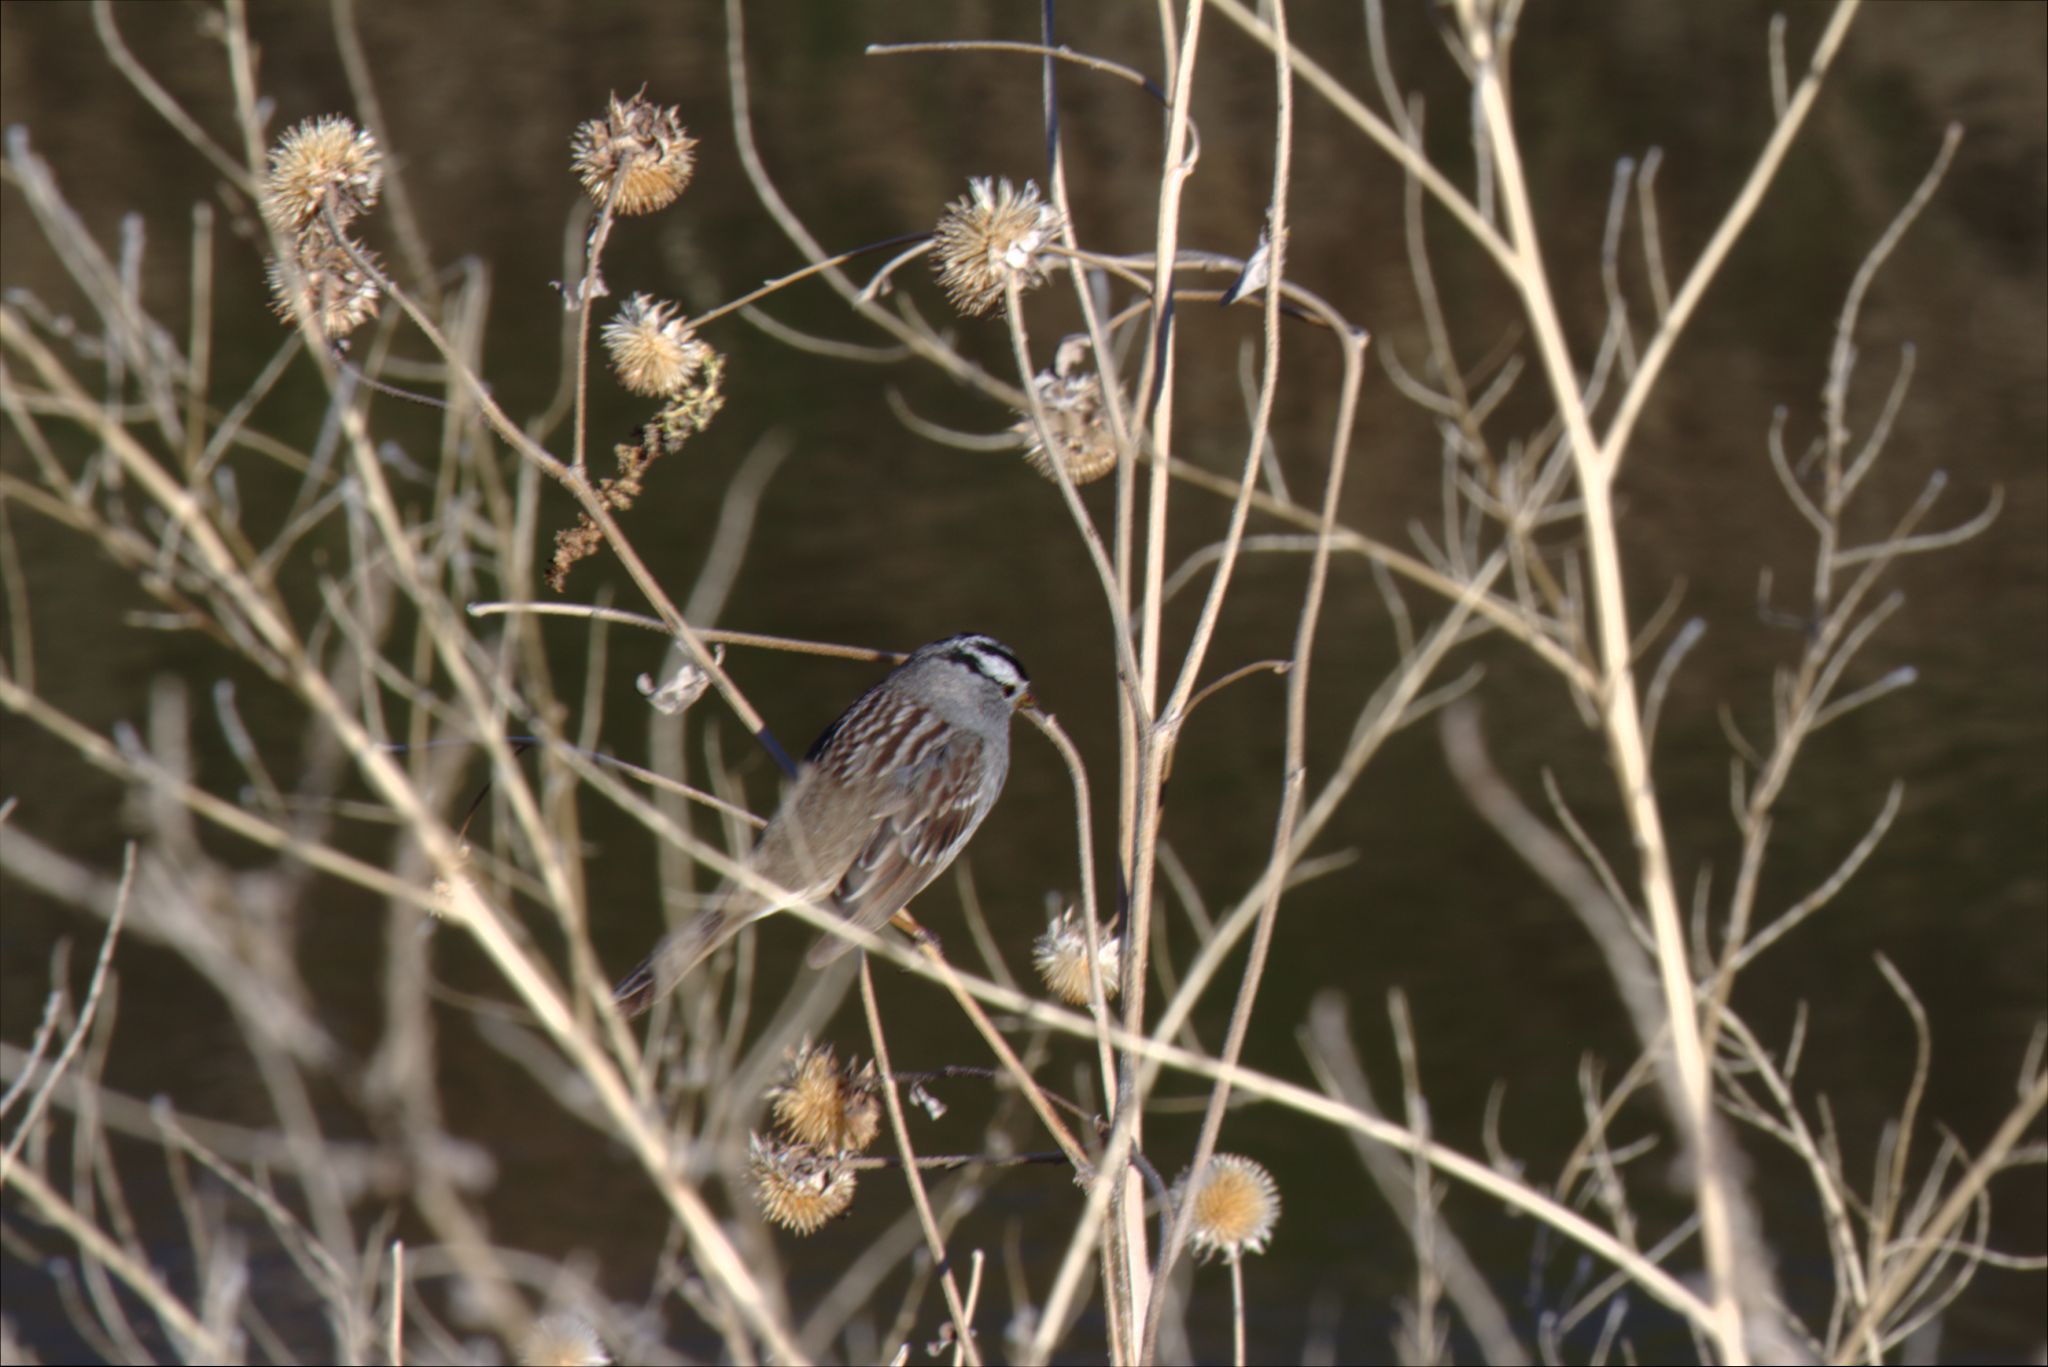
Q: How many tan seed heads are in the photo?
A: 11